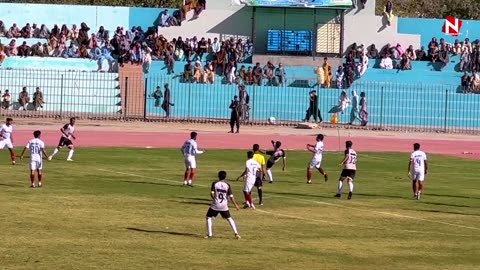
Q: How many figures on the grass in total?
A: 11